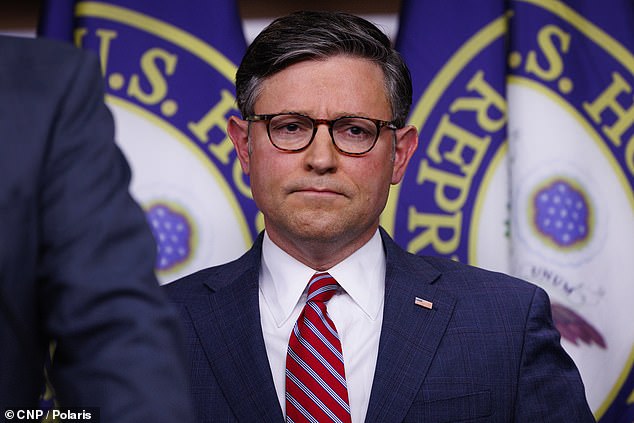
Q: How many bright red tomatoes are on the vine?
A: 0